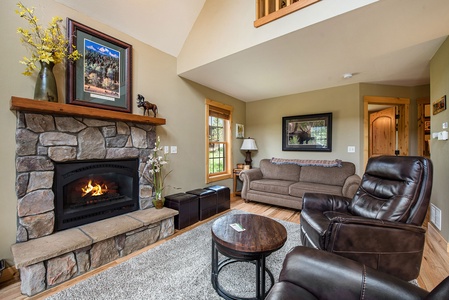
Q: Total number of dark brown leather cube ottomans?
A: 3